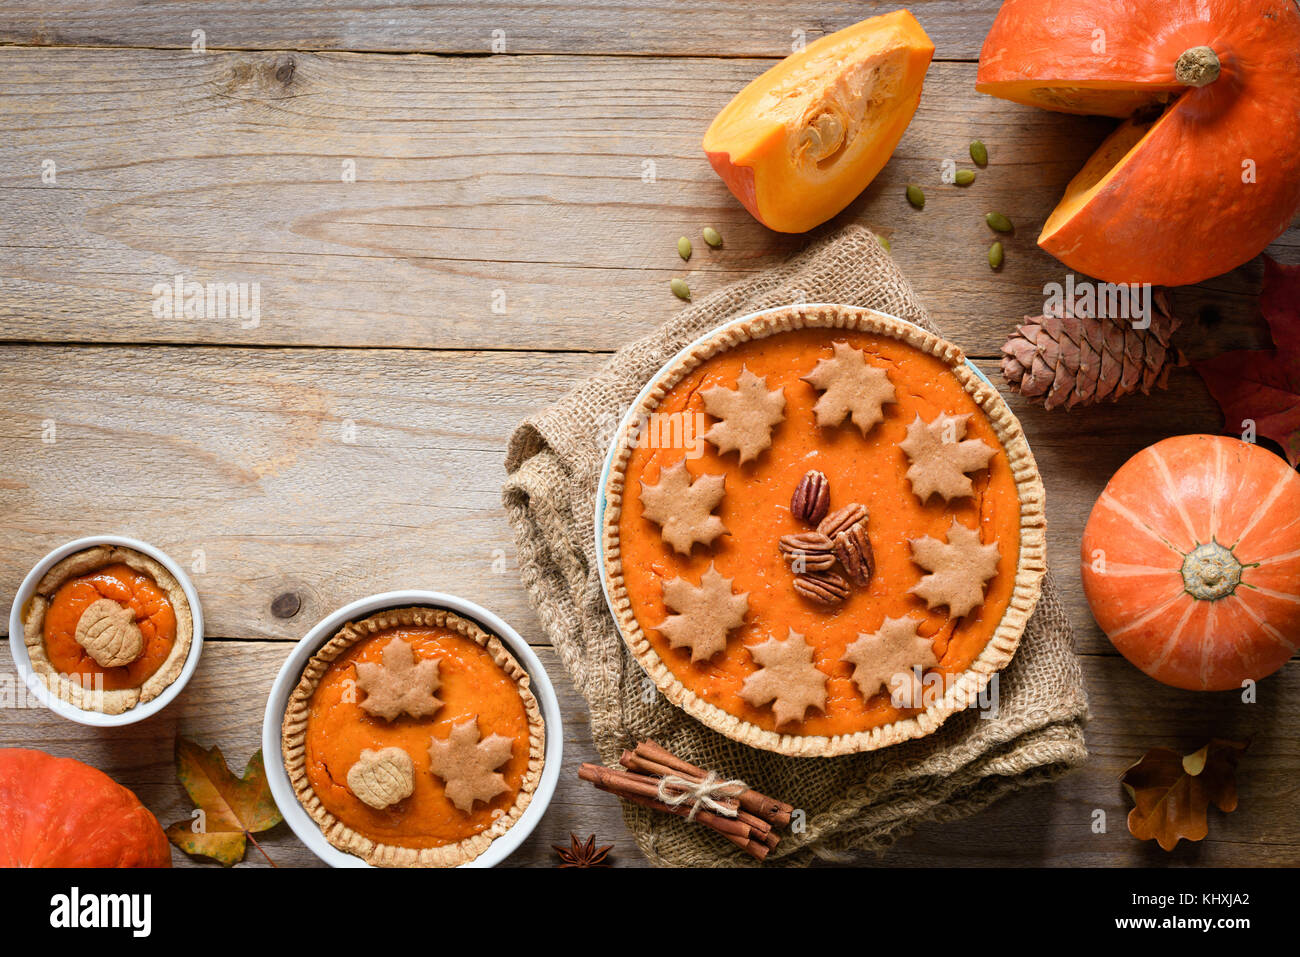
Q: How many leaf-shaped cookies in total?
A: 10